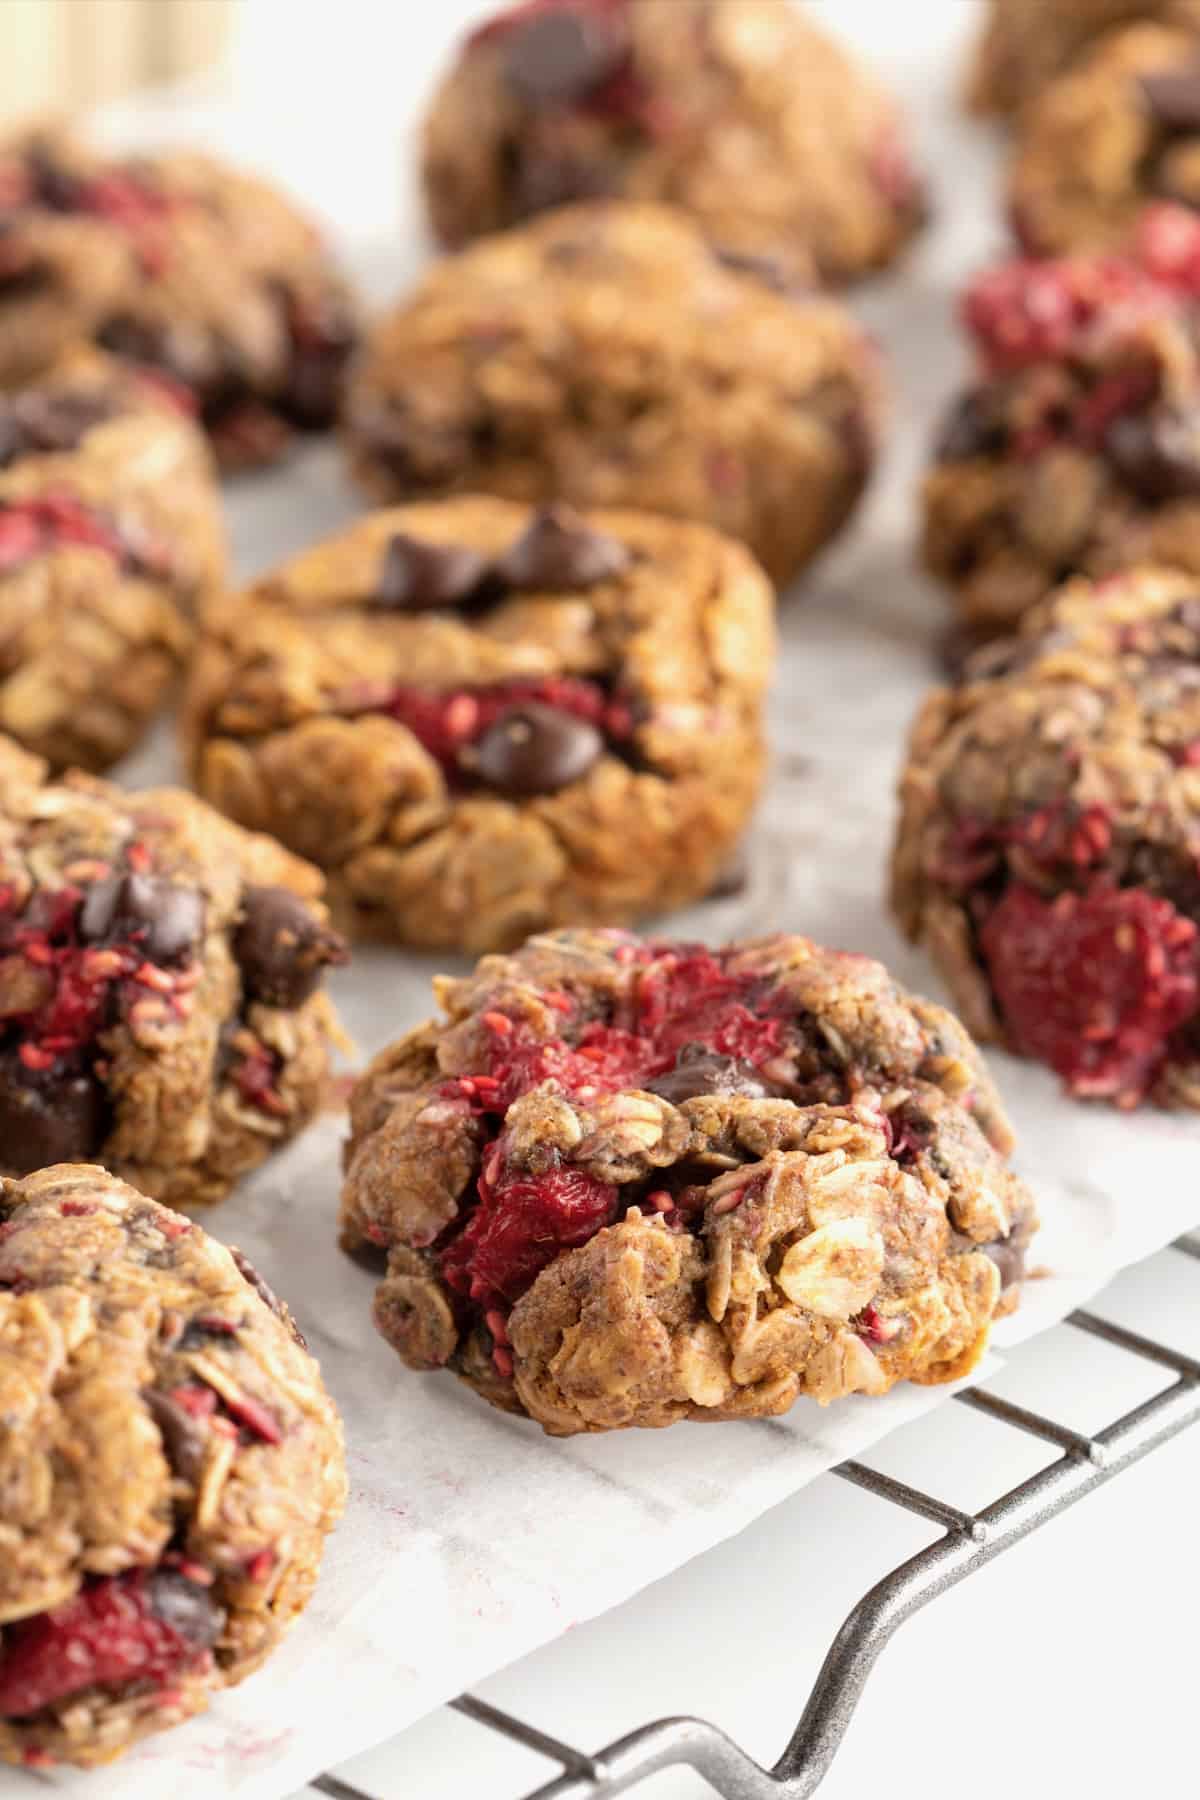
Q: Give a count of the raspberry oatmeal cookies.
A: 12